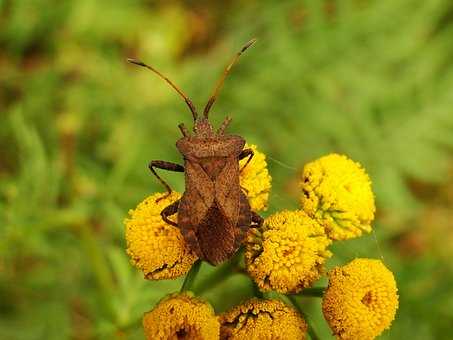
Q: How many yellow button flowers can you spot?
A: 7